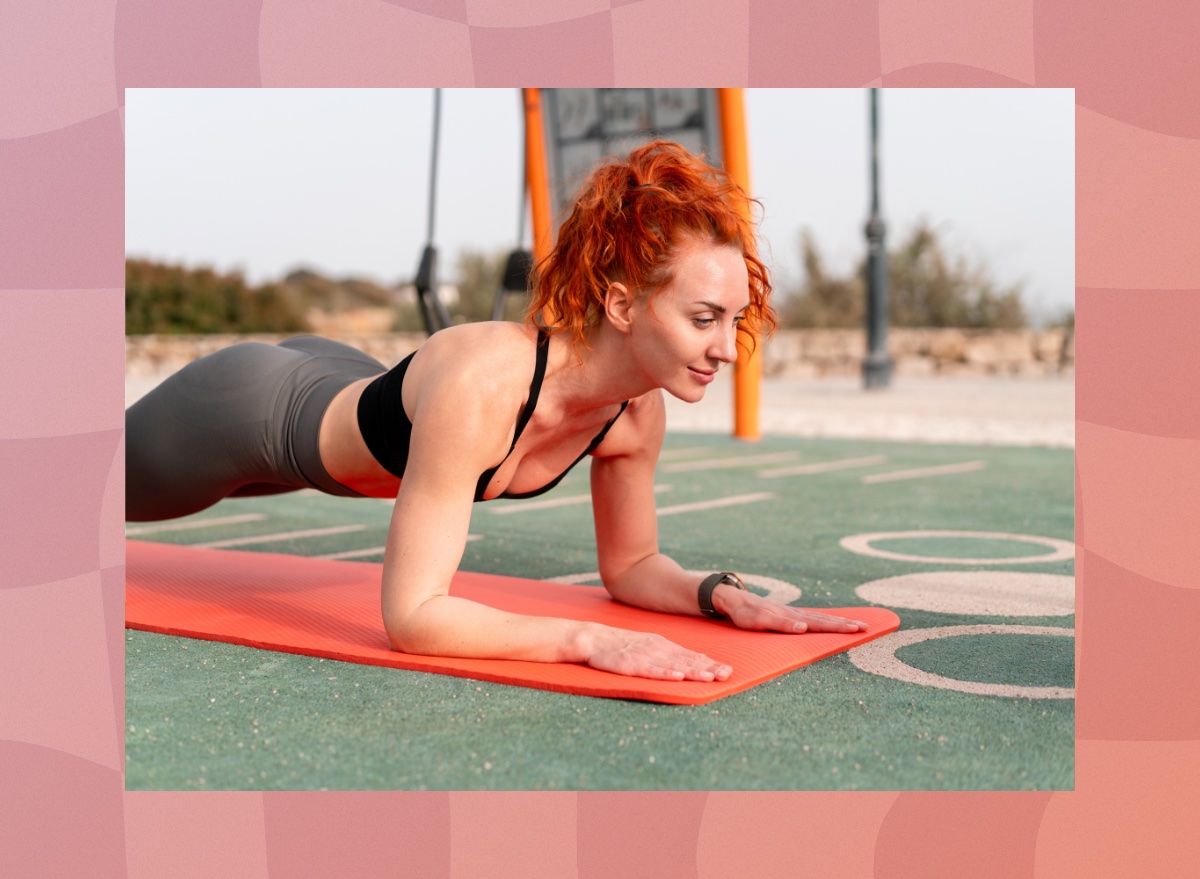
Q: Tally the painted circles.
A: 4